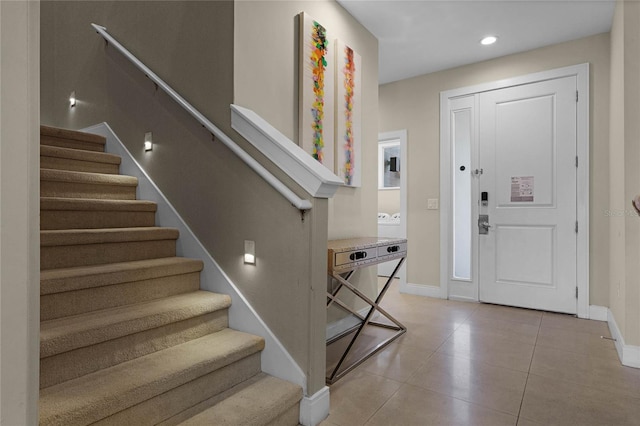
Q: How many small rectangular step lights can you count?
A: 3